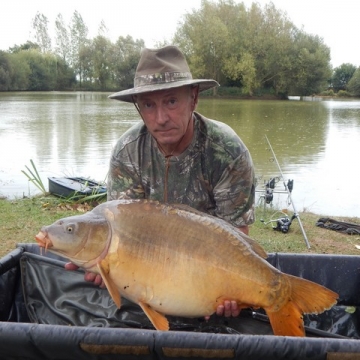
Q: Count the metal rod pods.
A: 1